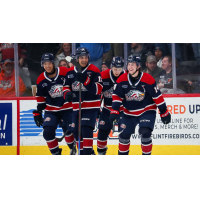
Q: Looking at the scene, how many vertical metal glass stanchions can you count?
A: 4